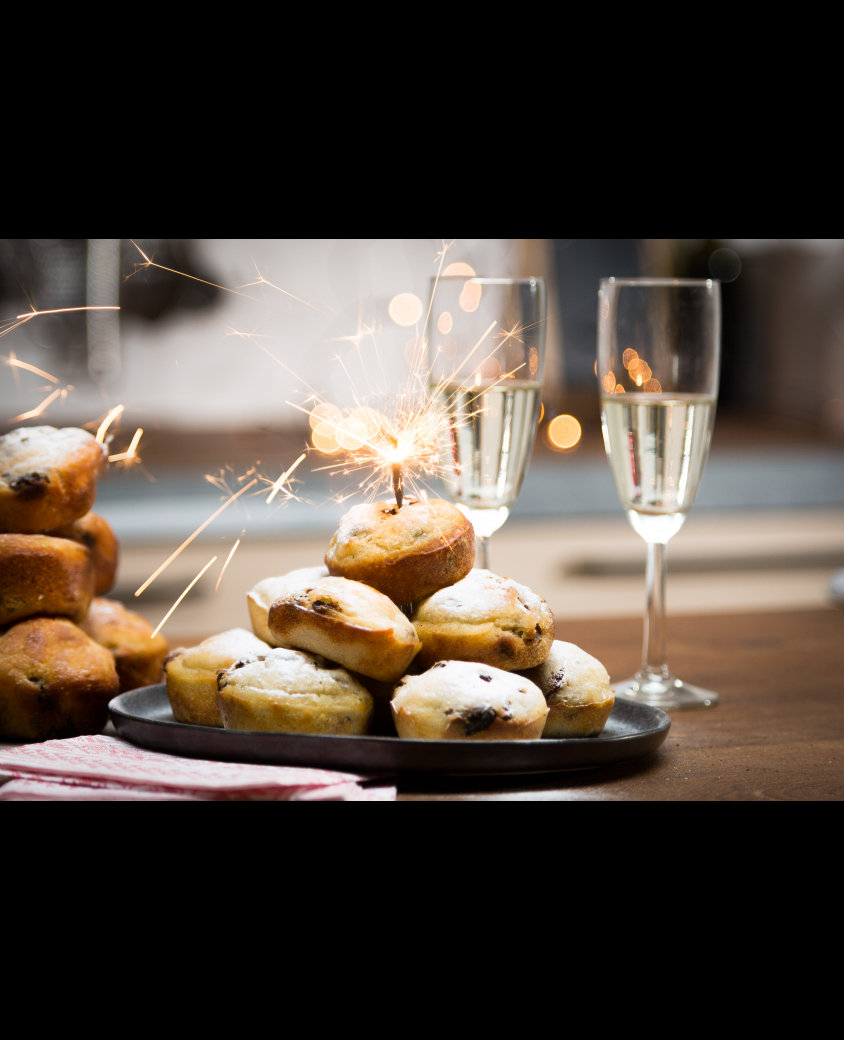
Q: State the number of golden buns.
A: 13